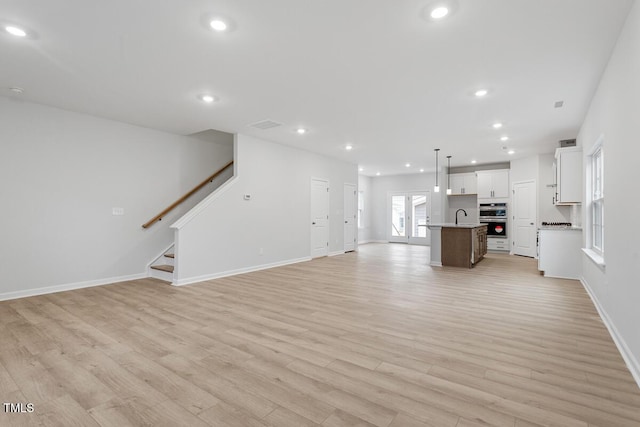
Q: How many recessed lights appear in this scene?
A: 15